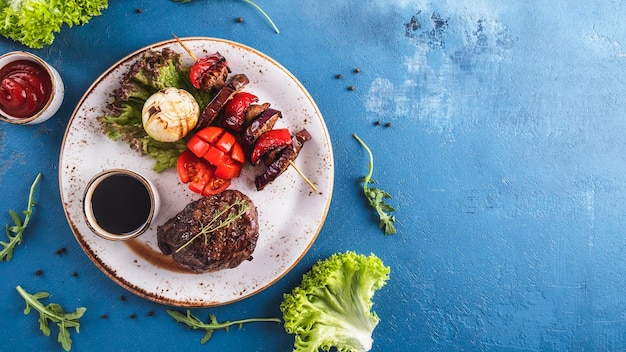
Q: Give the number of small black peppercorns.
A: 15